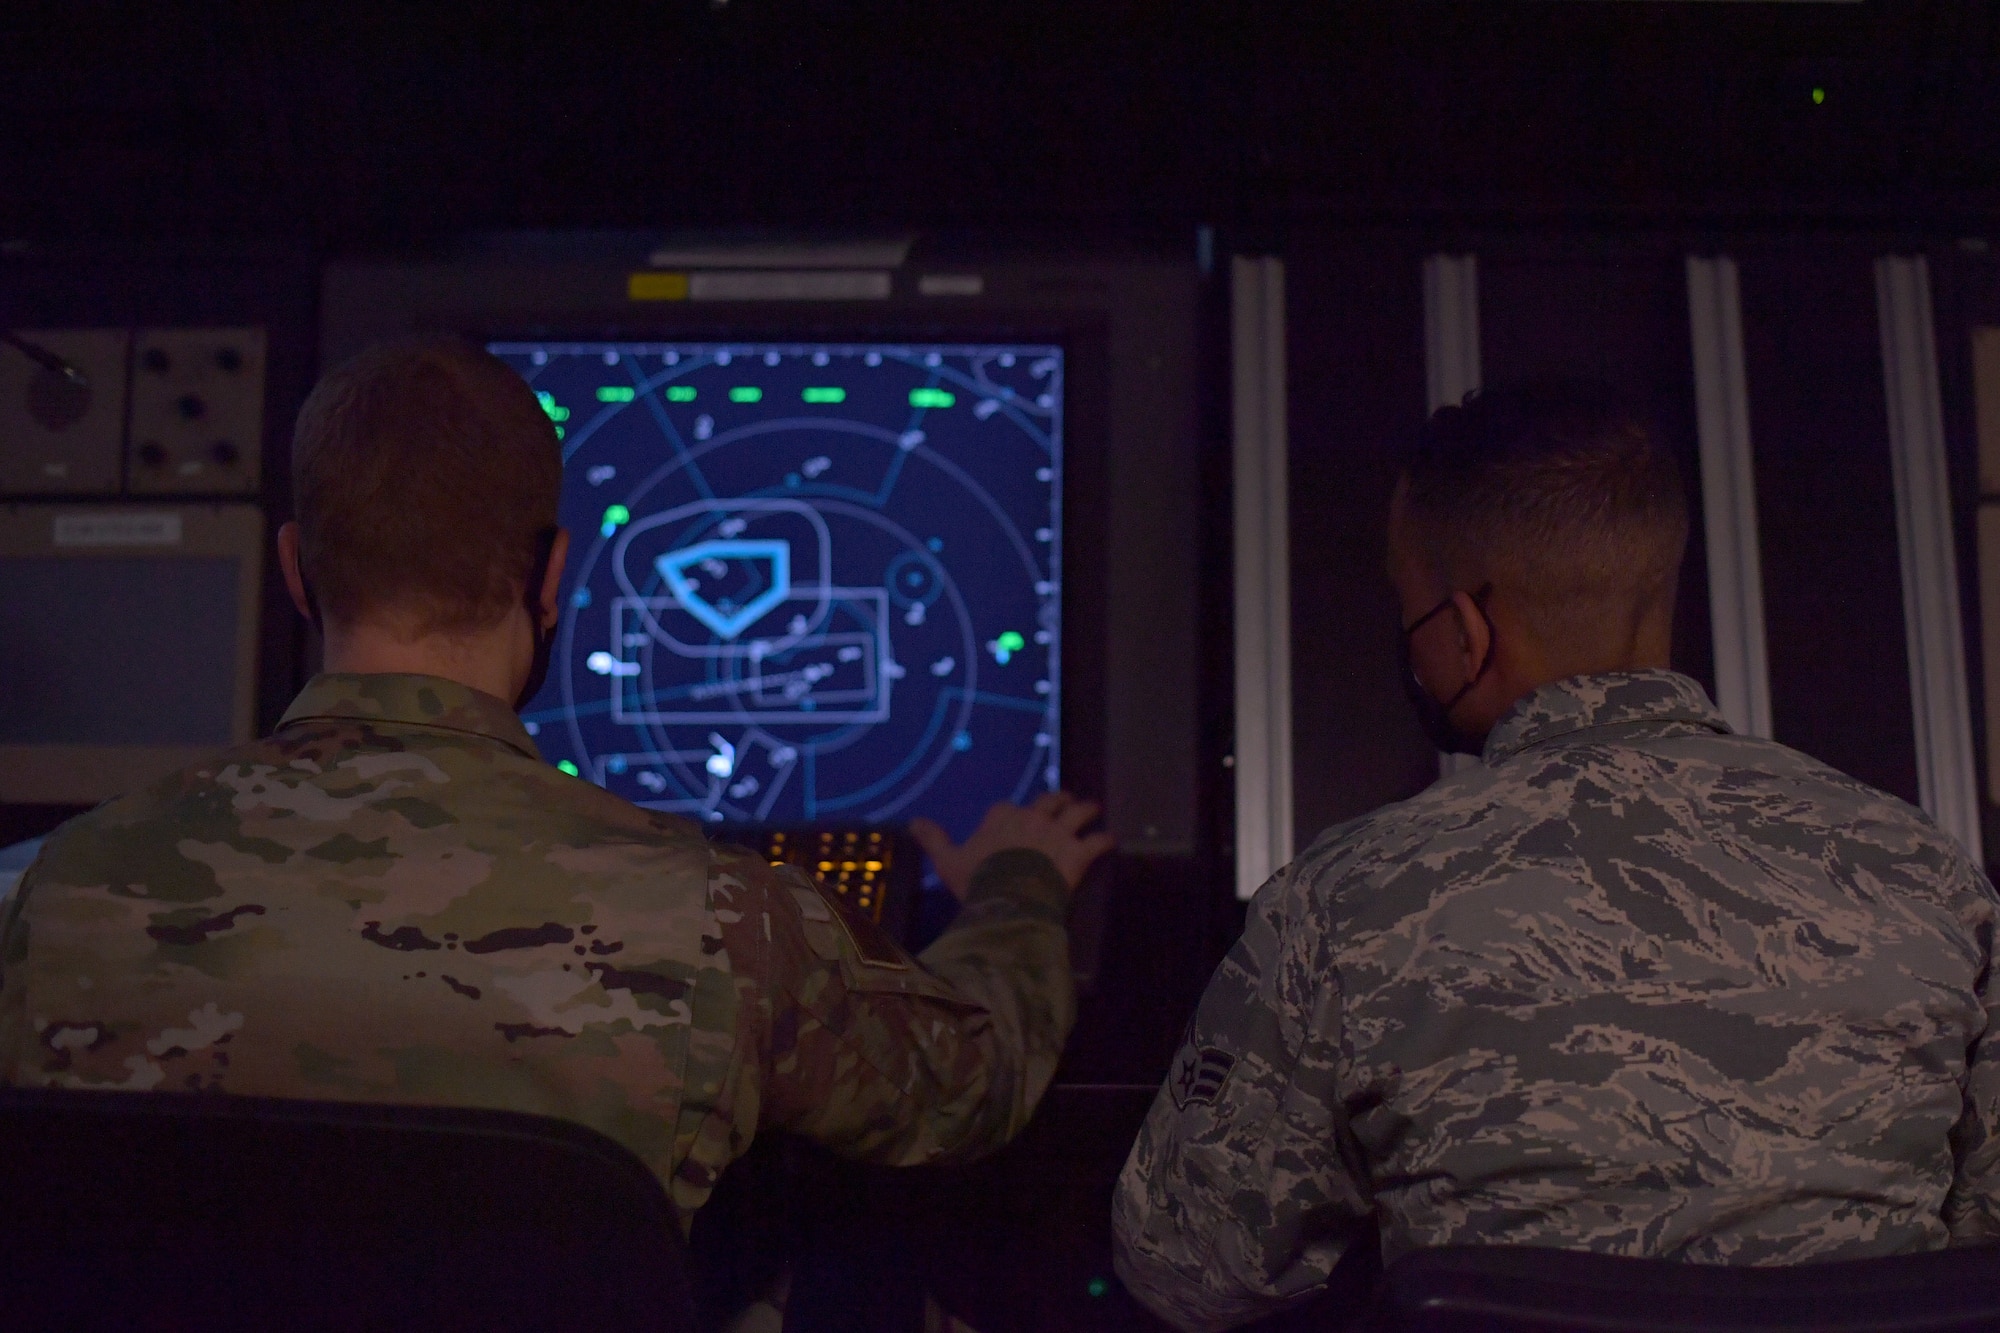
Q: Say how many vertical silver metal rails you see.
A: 4